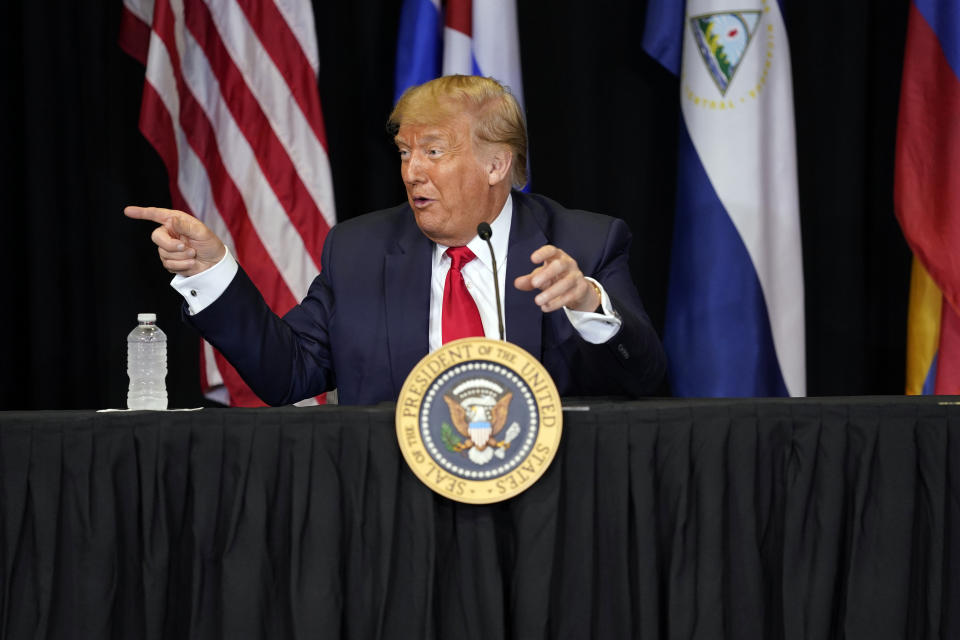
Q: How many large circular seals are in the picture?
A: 1